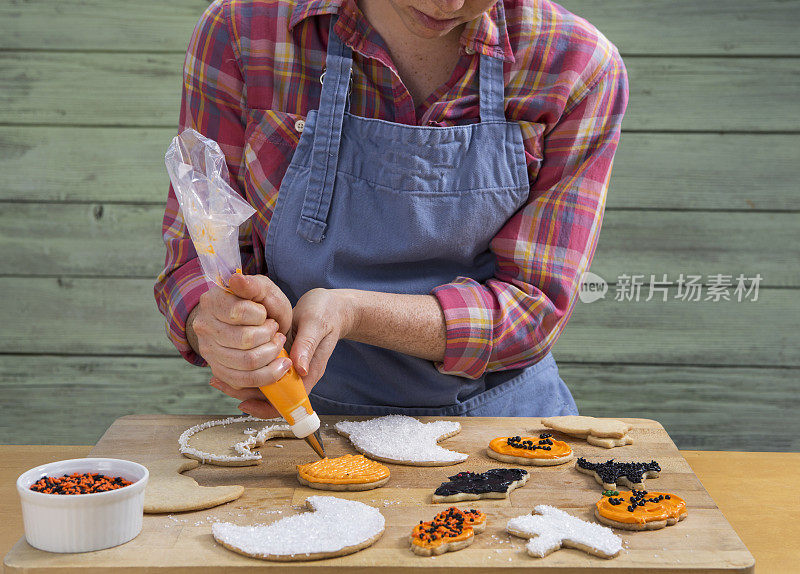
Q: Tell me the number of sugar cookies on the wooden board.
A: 13